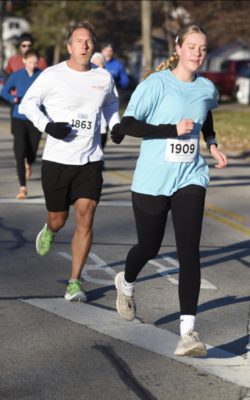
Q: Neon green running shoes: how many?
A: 2